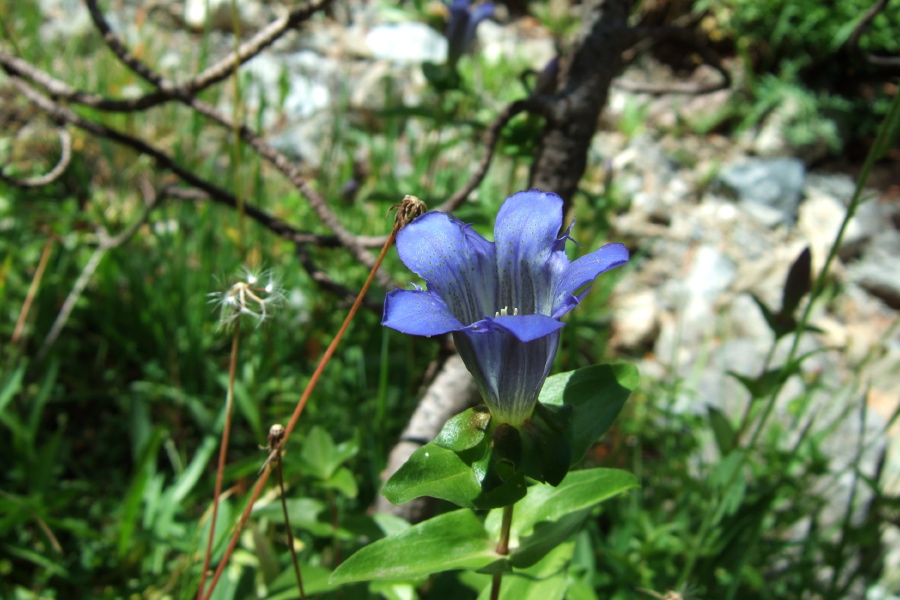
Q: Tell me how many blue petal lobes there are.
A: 5